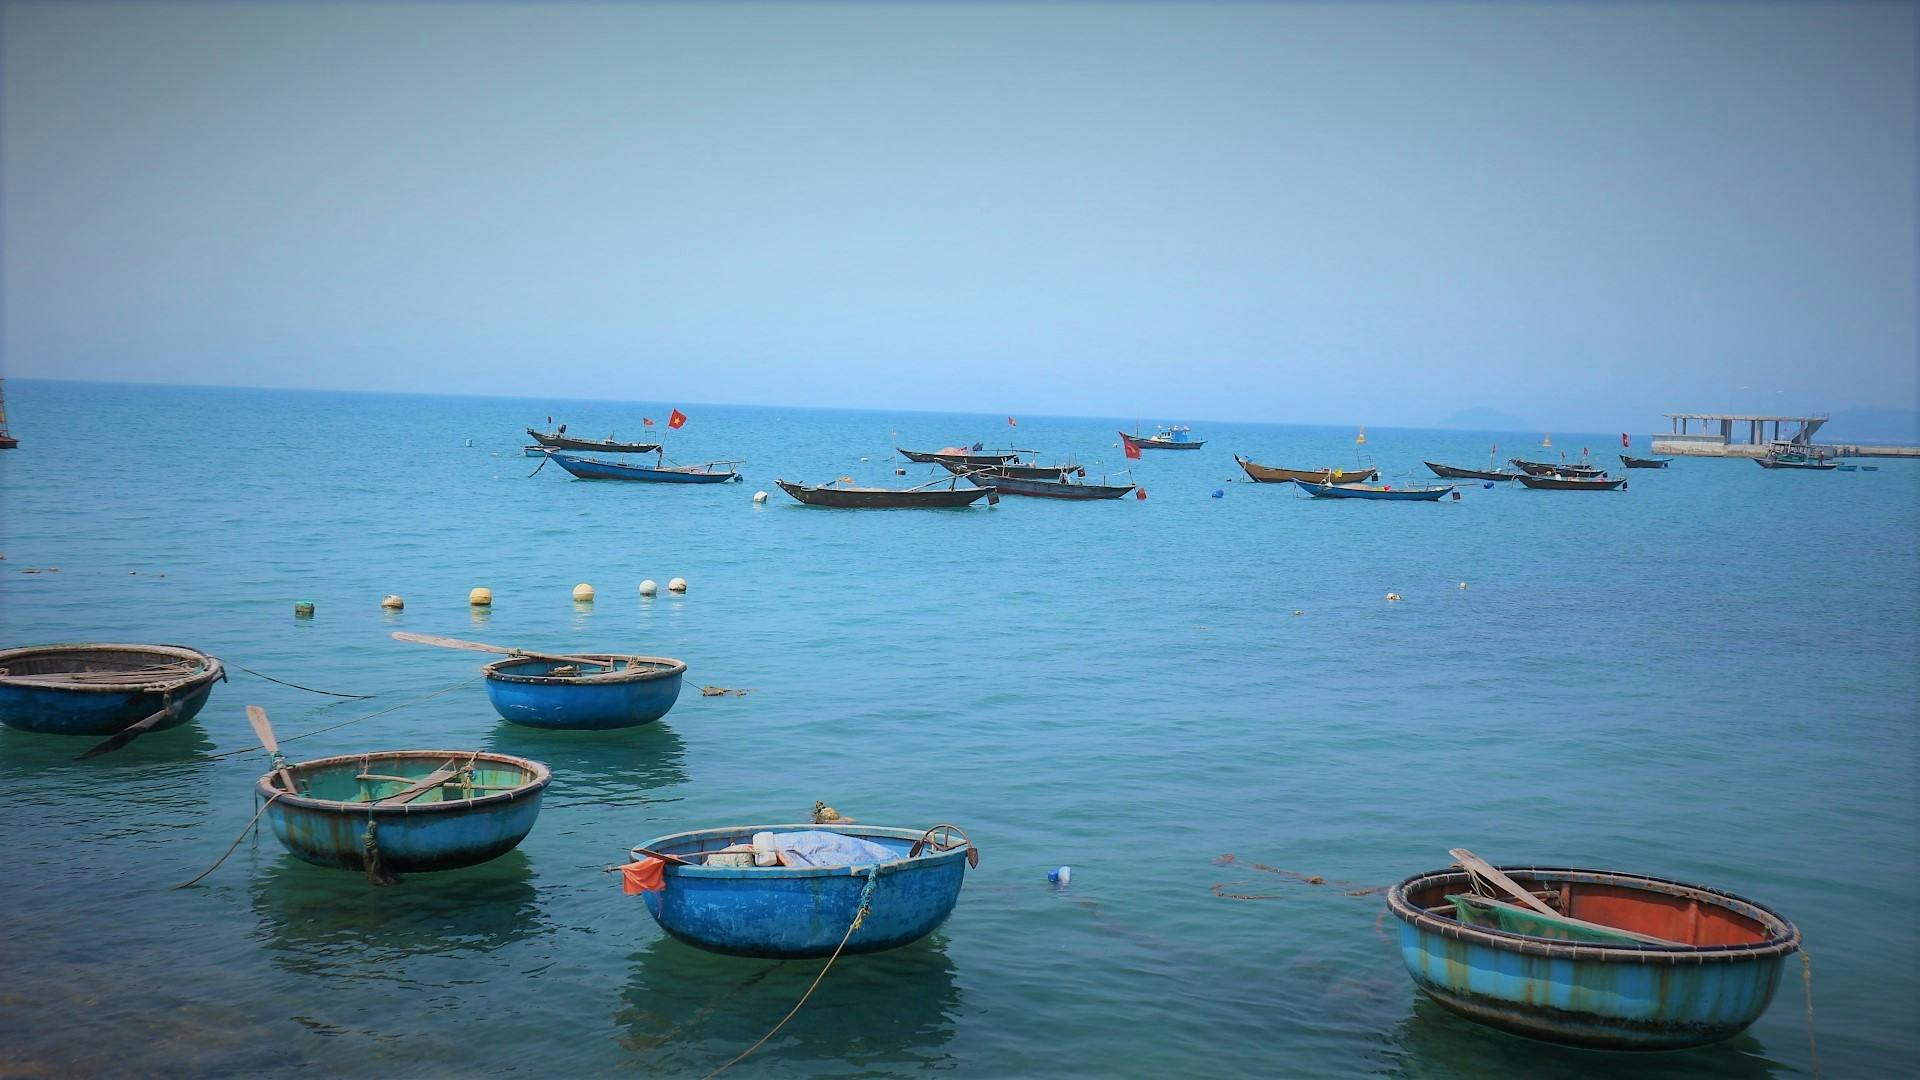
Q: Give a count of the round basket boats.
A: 5